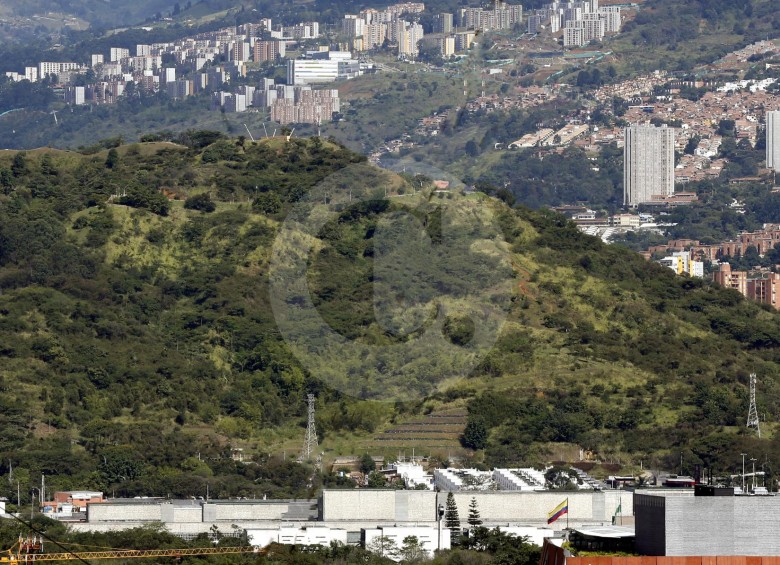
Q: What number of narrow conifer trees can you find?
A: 2